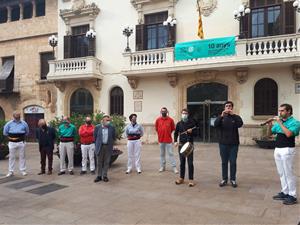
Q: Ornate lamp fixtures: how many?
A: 6